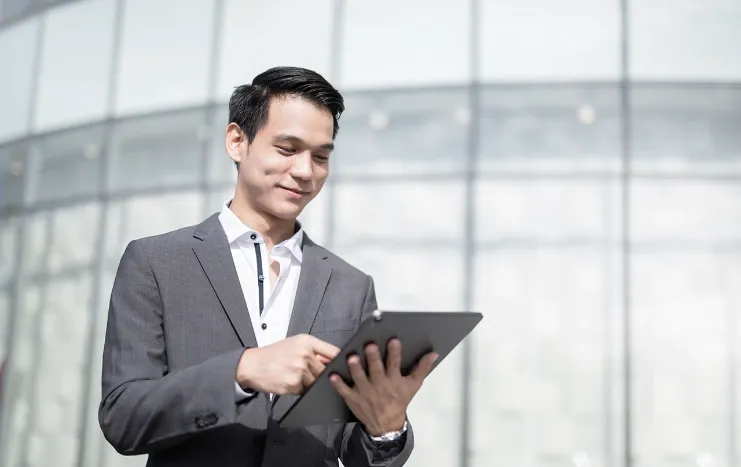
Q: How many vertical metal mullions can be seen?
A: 6